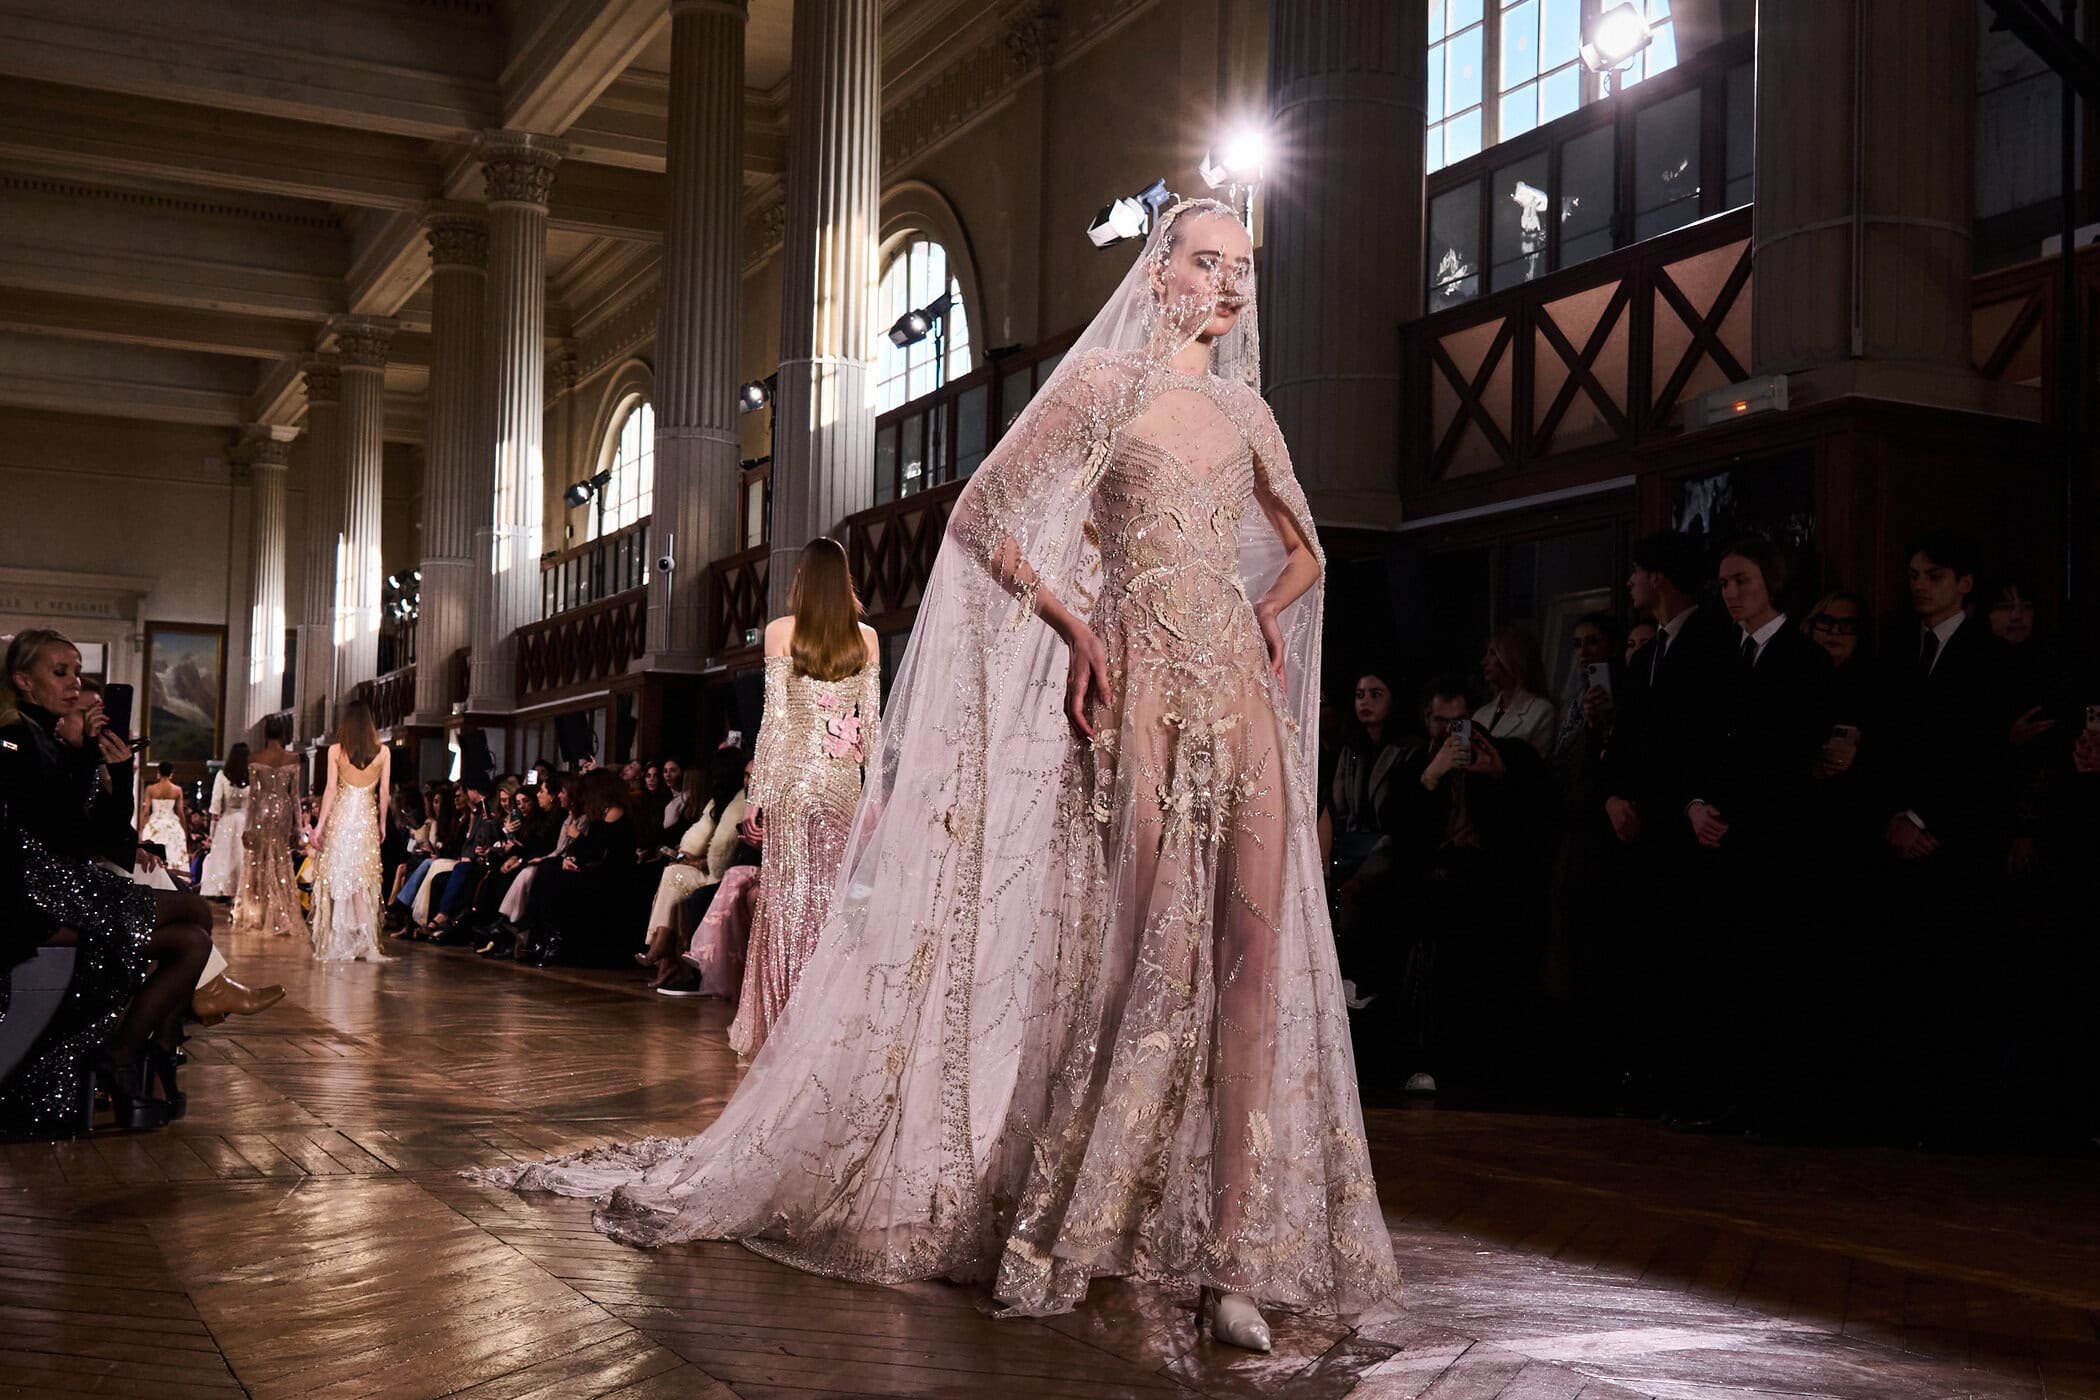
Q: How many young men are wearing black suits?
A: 3